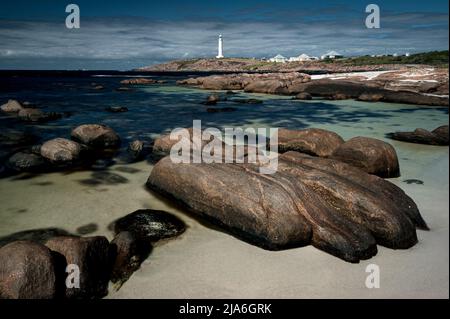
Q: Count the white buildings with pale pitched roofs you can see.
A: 3